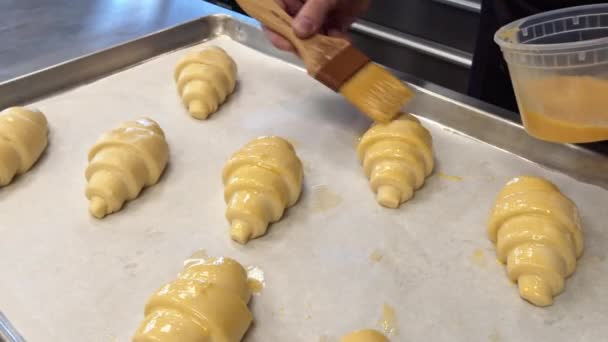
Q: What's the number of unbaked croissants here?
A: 8